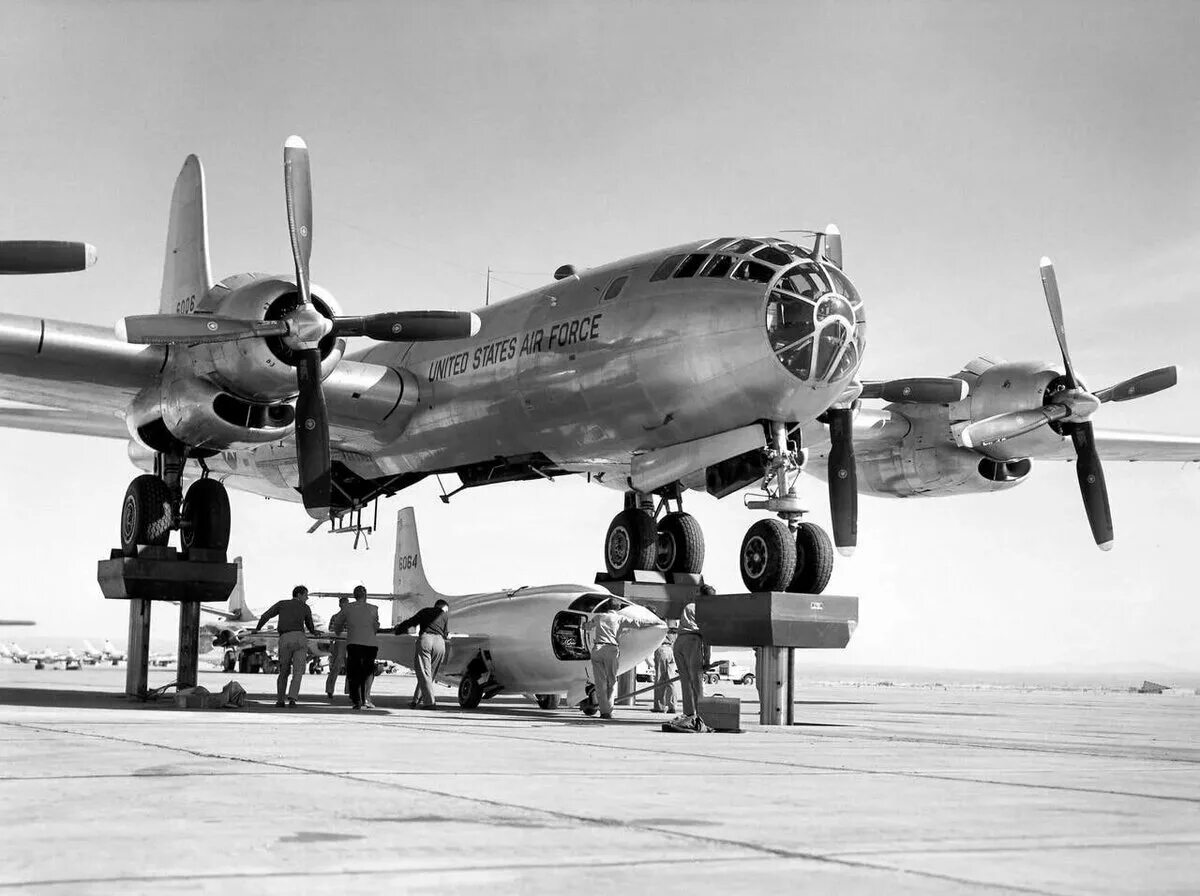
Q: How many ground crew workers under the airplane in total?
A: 7